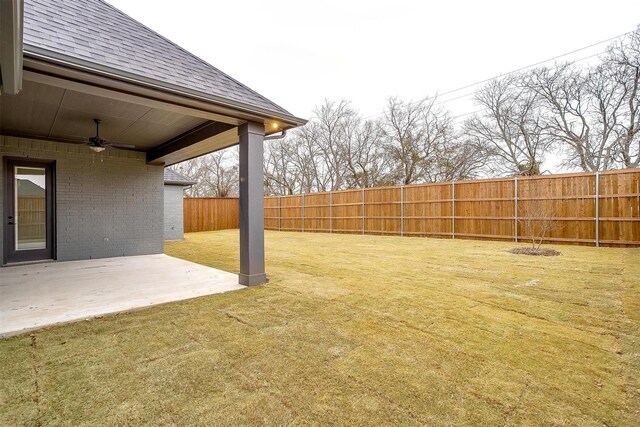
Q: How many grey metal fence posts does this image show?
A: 8